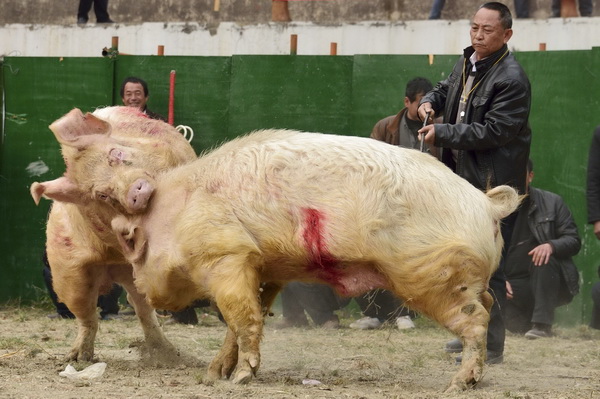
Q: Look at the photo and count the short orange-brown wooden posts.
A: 5